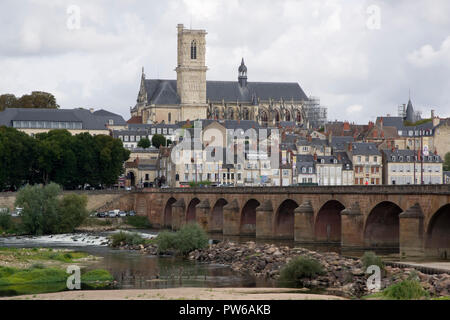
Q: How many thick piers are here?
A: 7